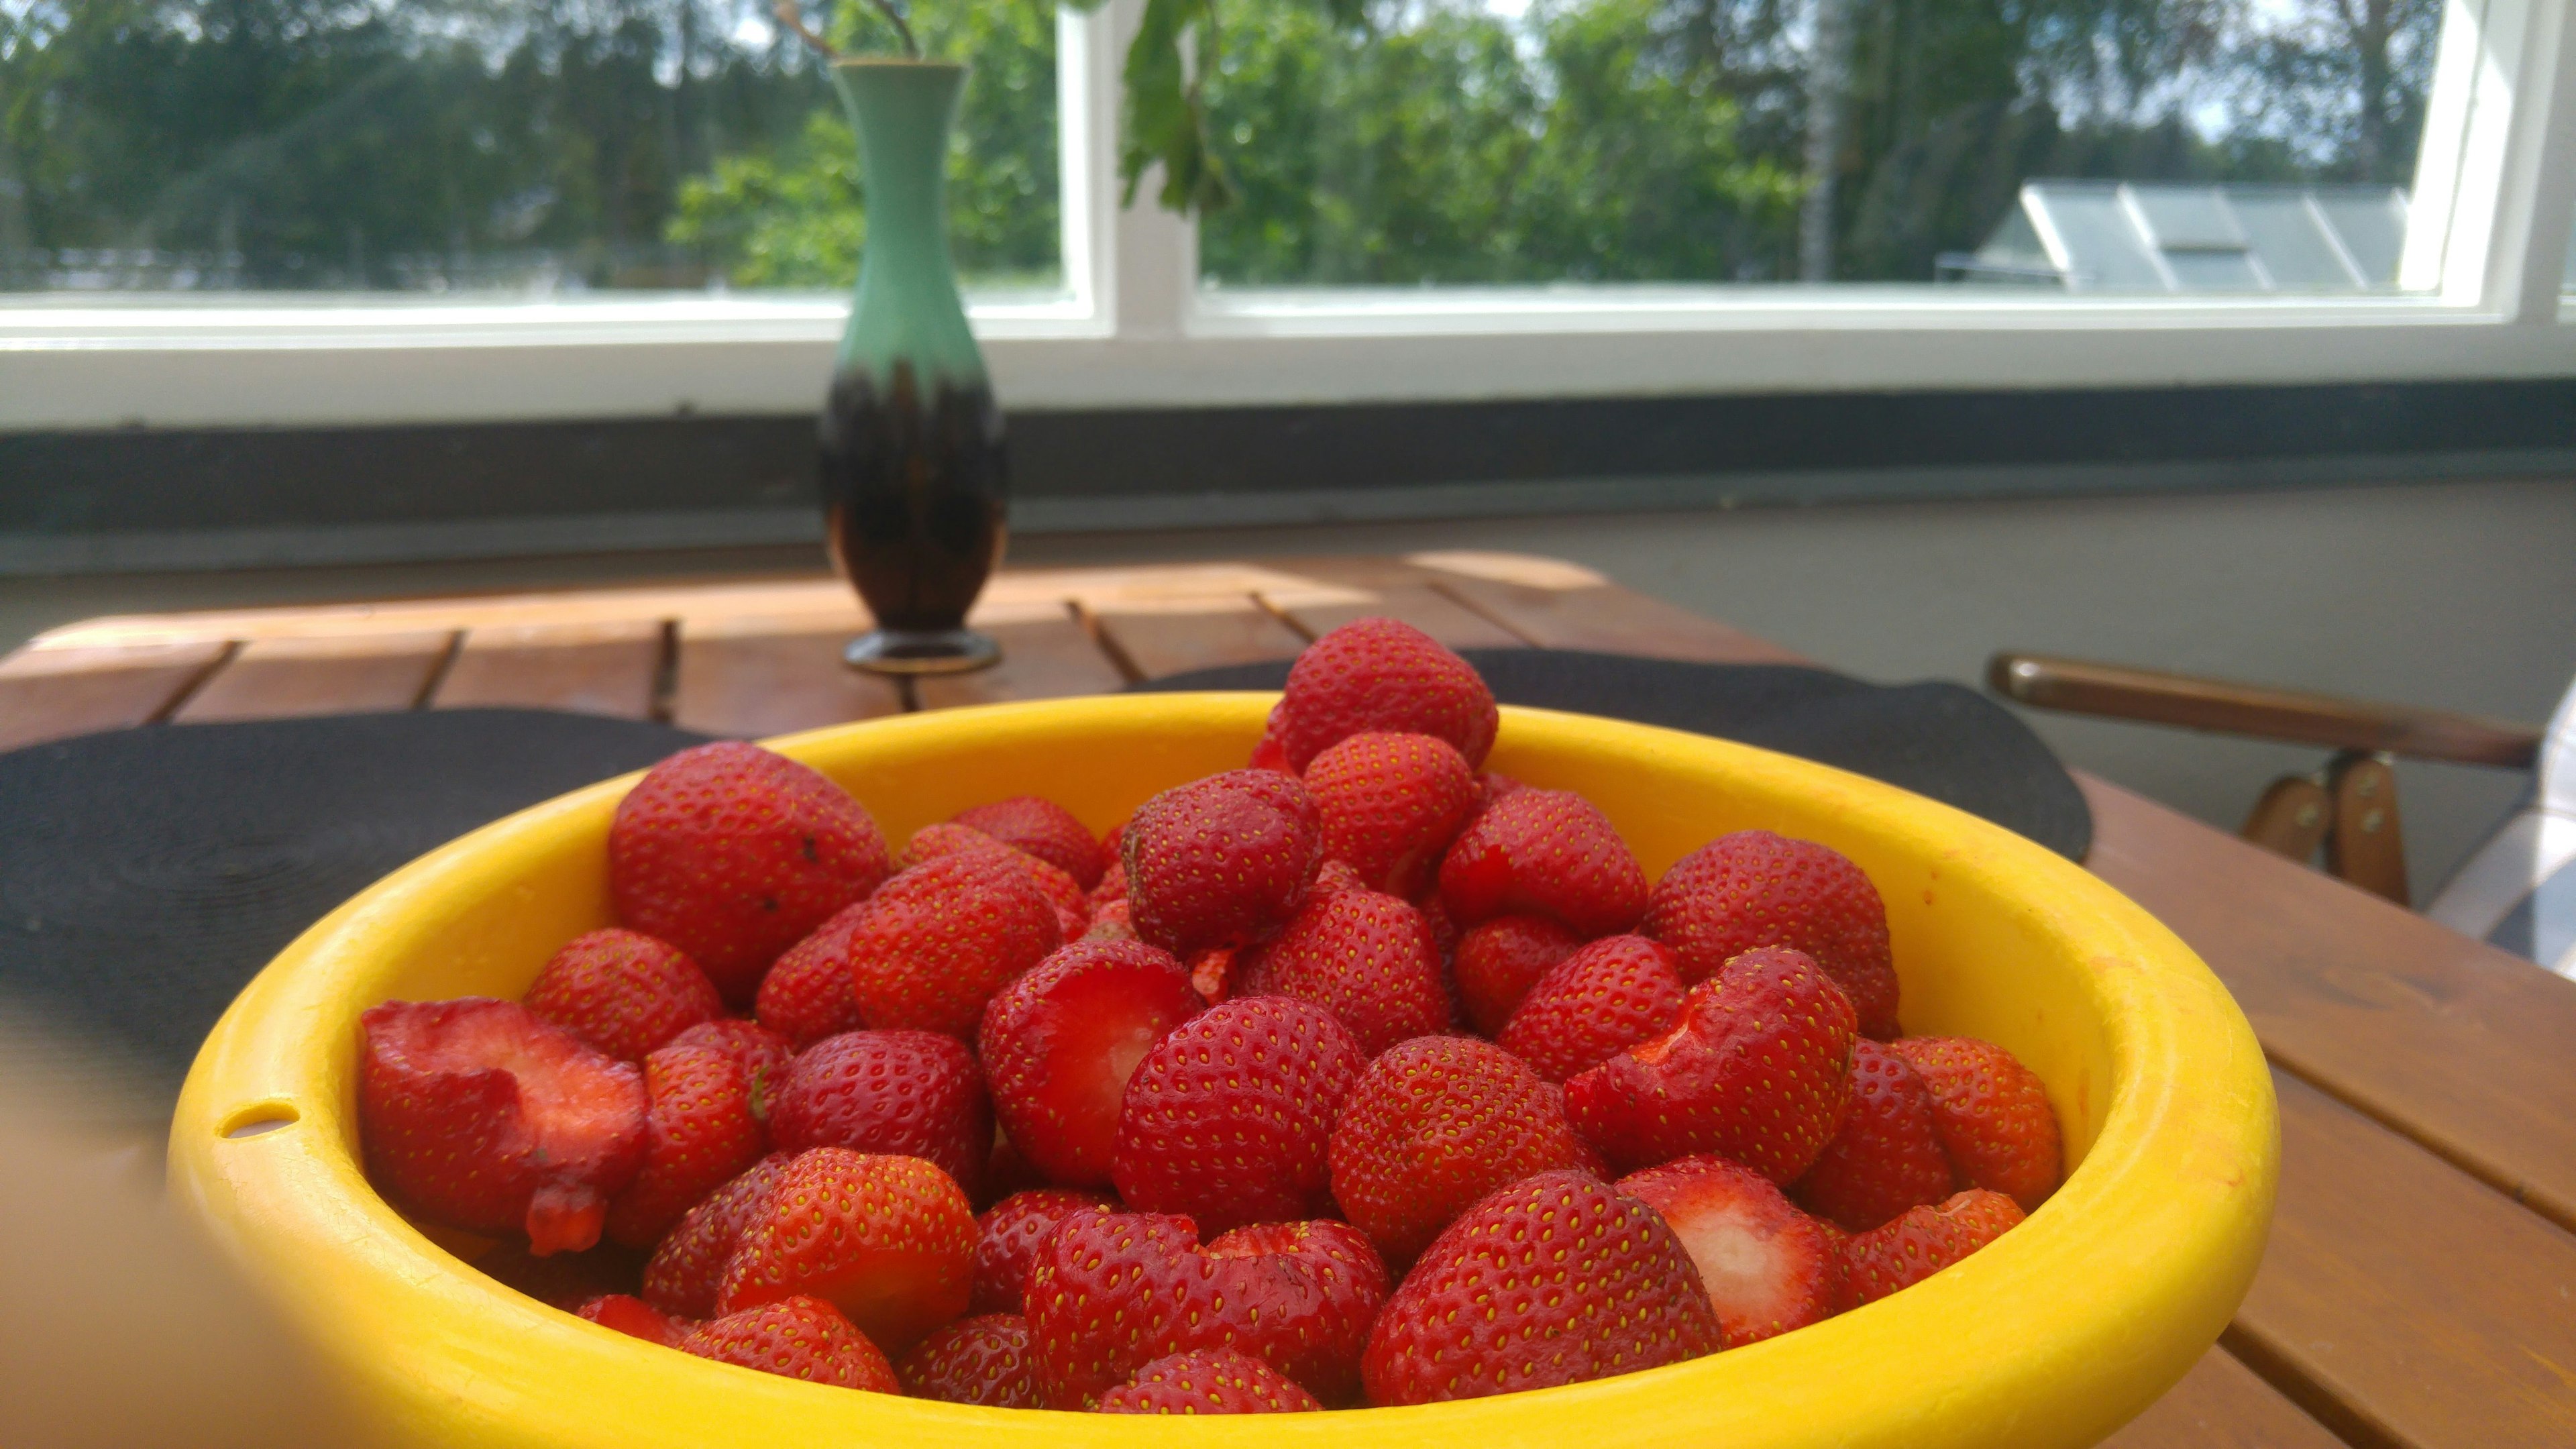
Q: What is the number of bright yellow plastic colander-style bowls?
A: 1